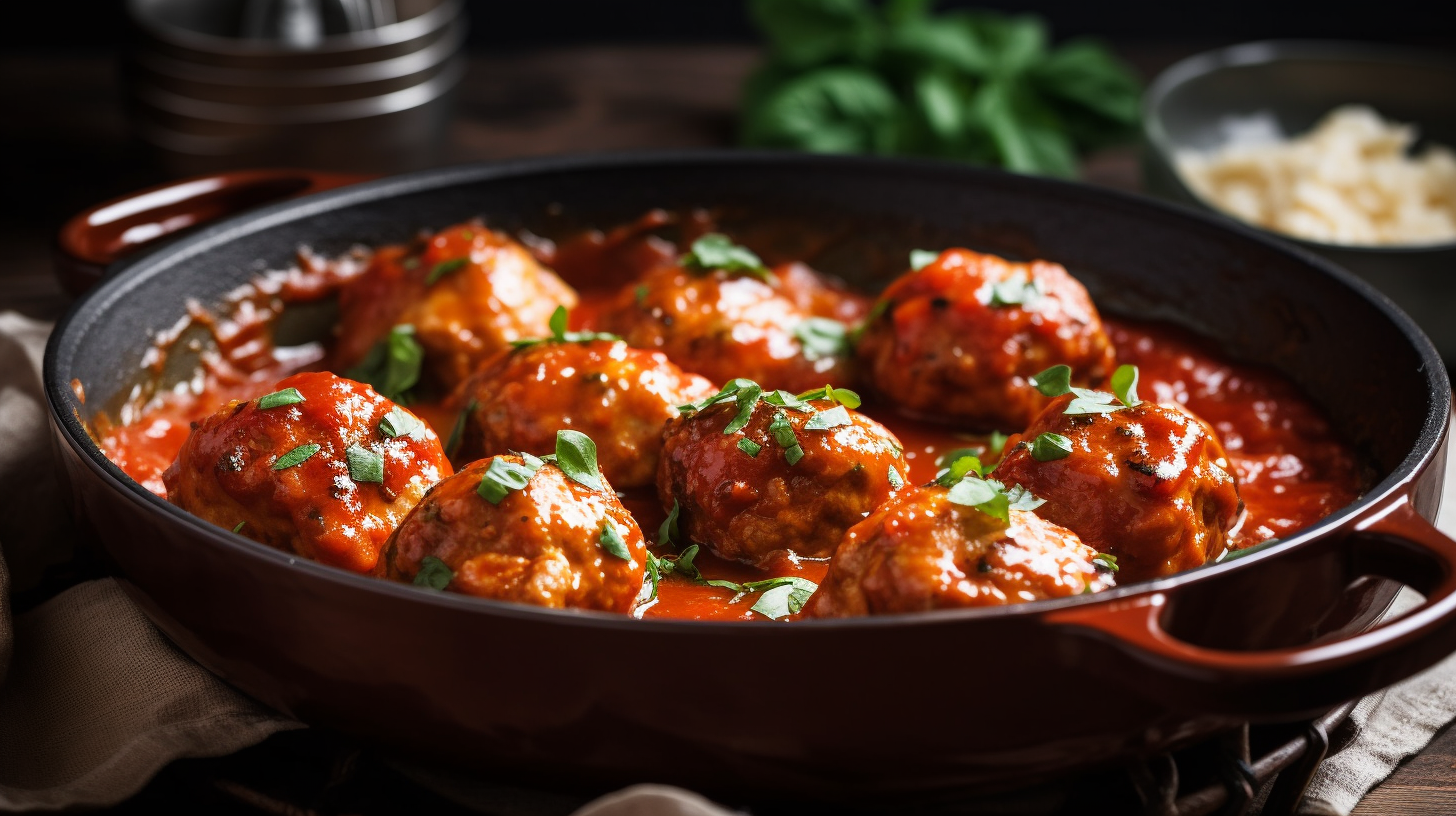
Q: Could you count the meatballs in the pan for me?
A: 9